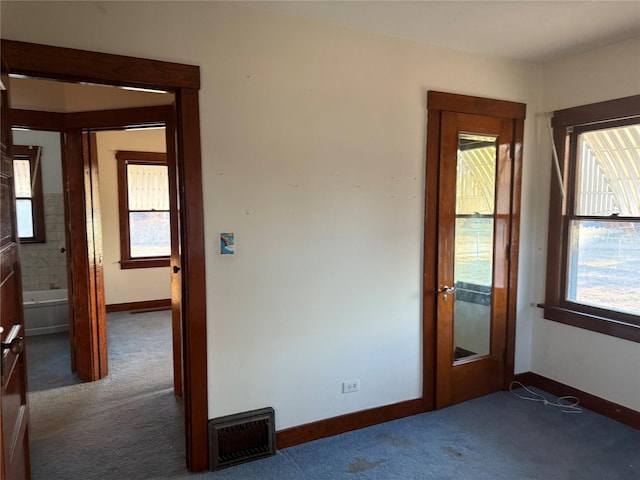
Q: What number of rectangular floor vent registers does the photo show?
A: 1